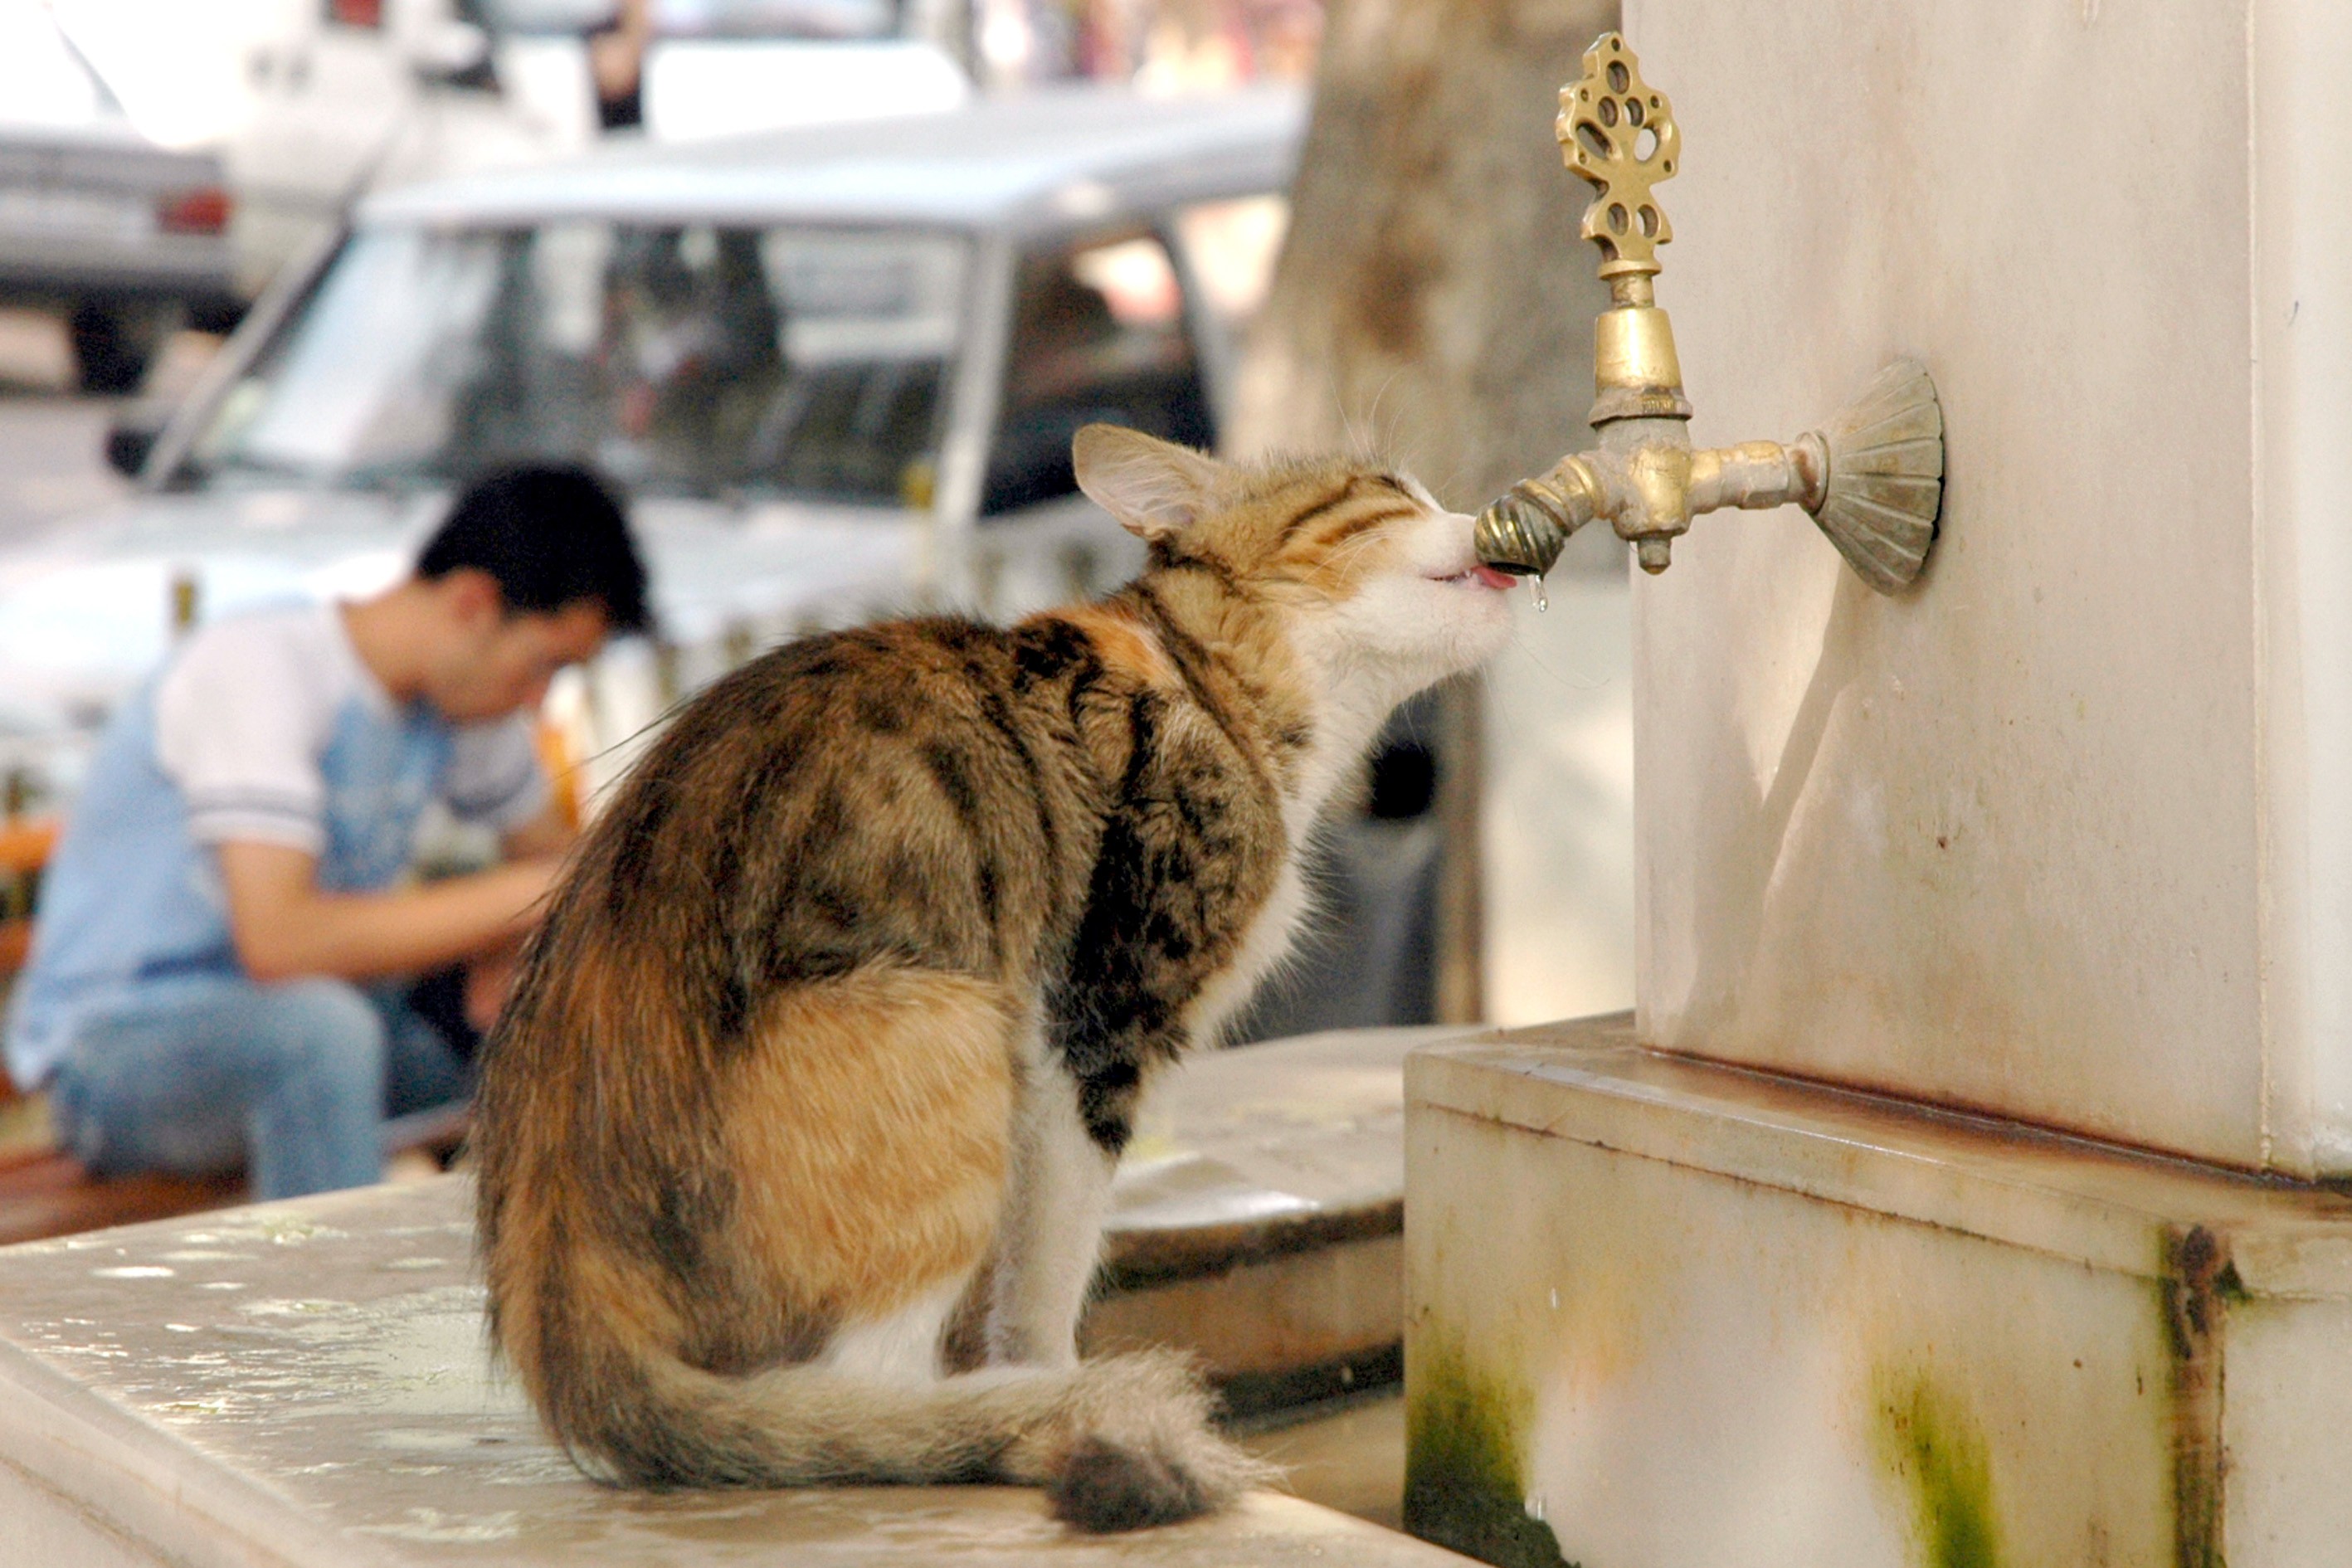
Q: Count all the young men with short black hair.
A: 1